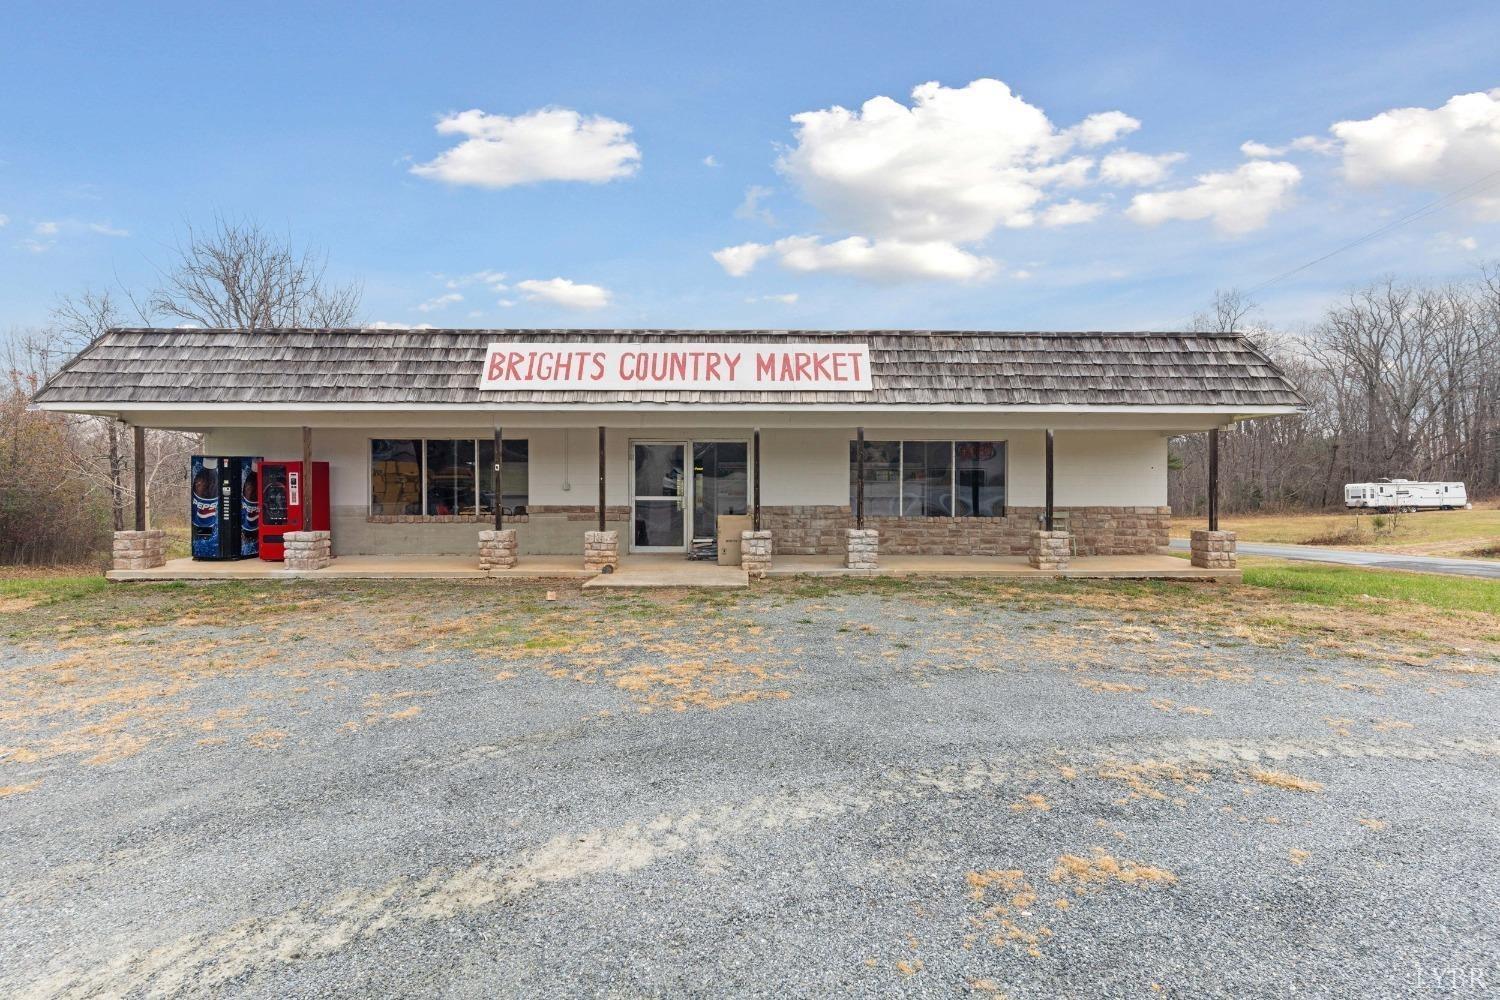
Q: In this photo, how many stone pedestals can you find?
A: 8